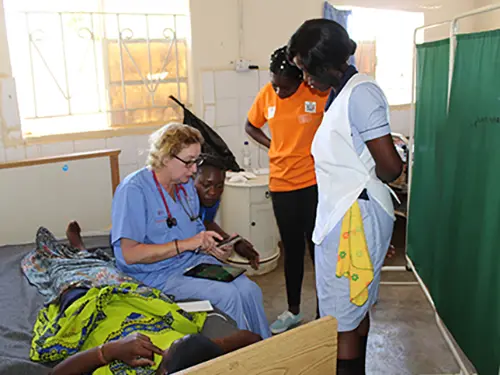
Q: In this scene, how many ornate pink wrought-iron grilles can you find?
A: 0